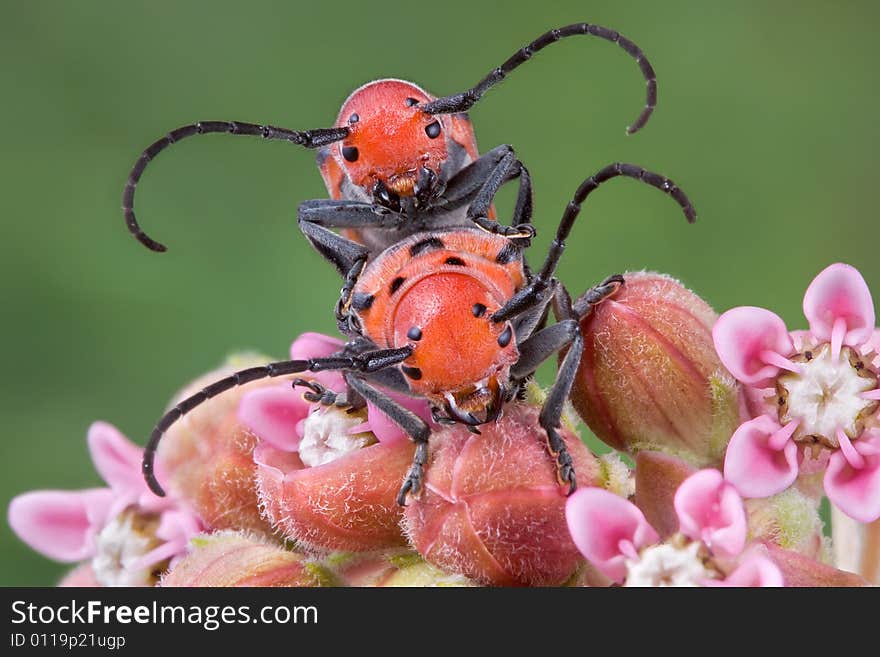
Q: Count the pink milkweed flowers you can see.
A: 4